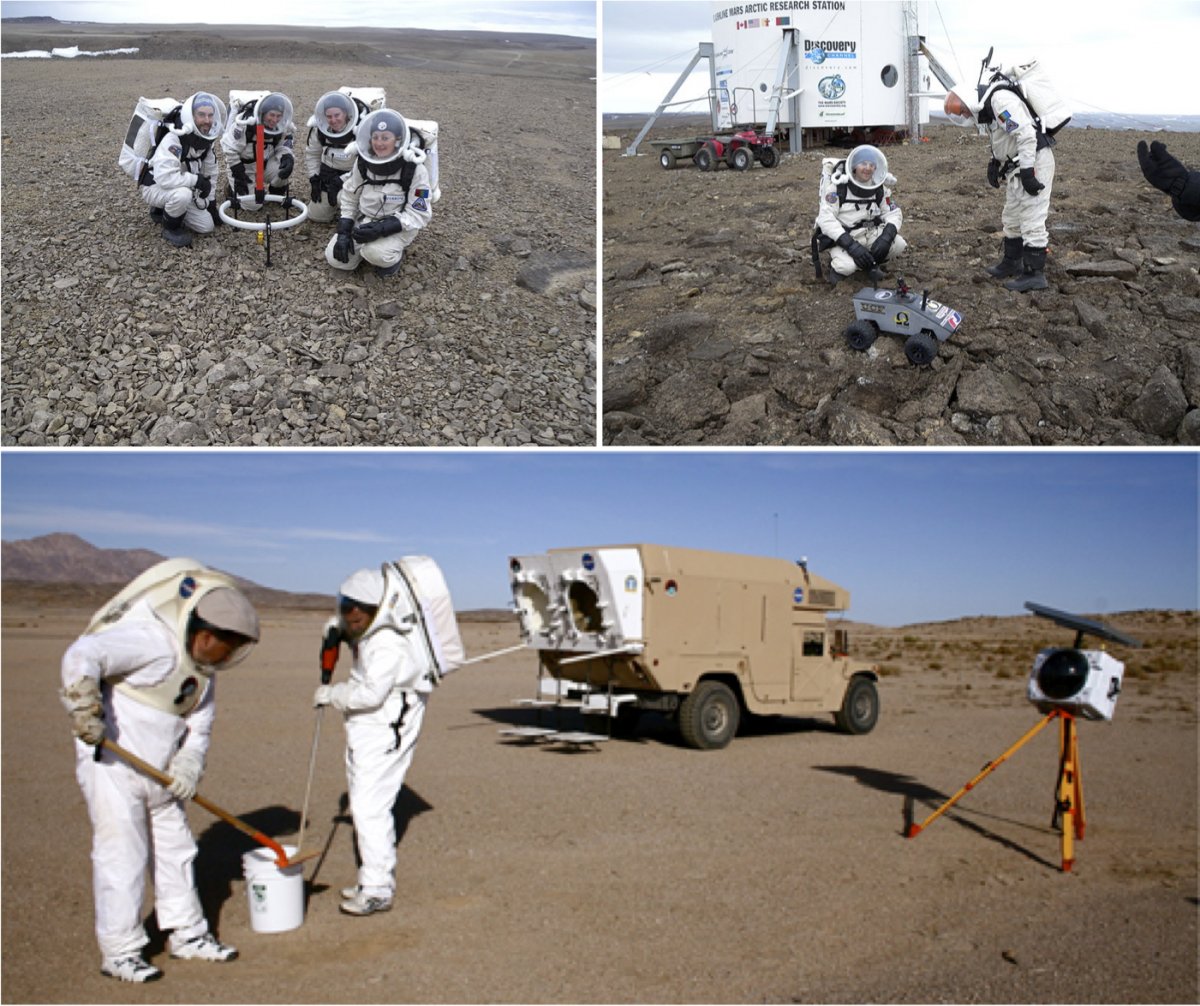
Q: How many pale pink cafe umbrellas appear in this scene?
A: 0